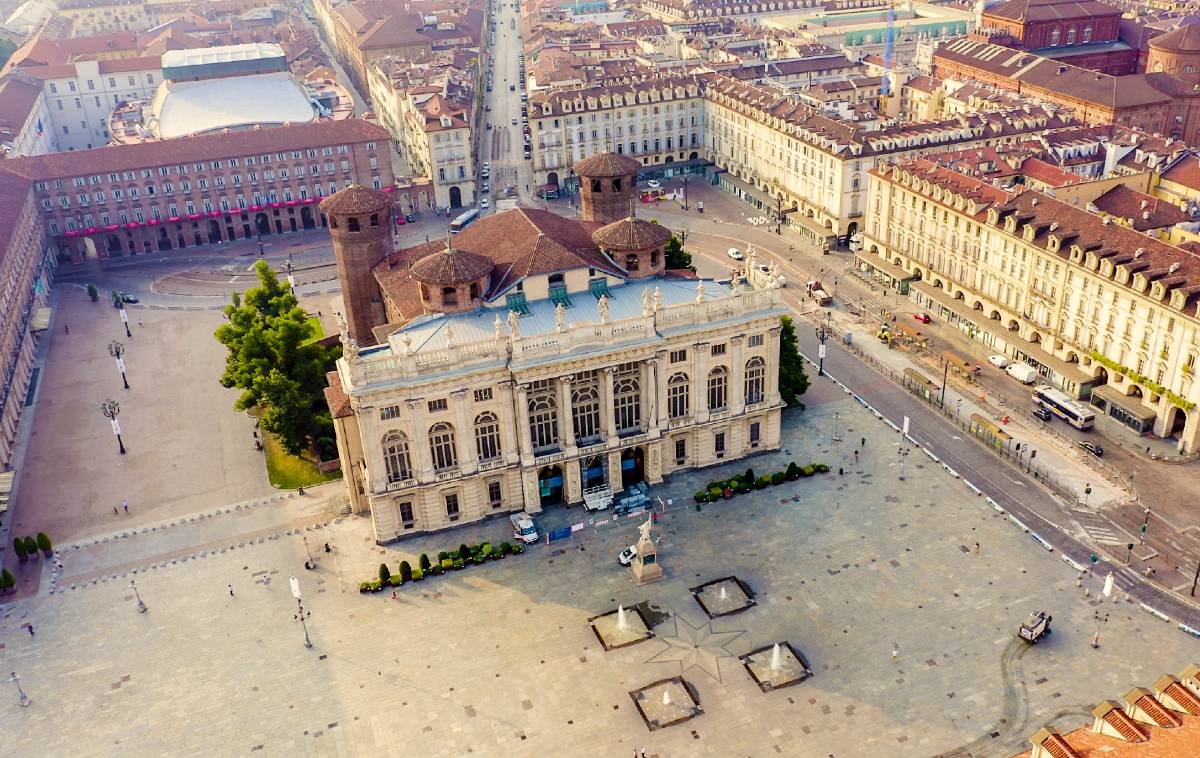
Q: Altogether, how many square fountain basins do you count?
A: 4